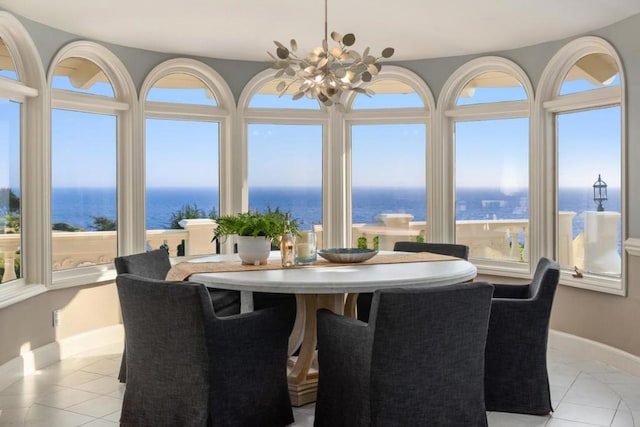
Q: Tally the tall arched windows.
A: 7